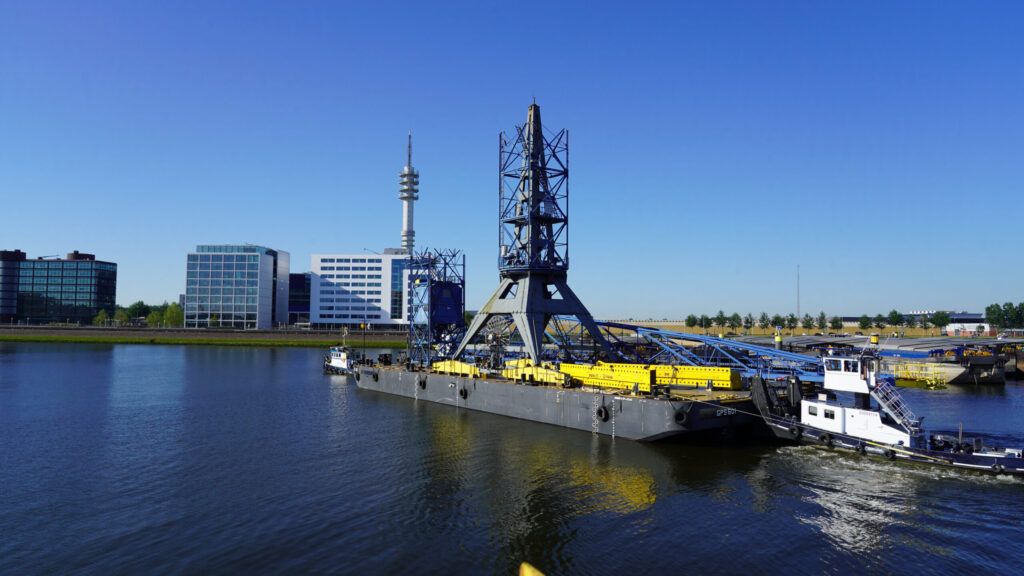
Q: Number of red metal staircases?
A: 0